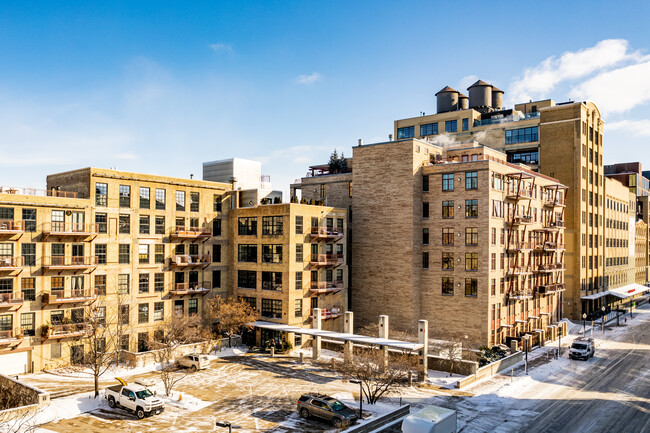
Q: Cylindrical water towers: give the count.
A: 4